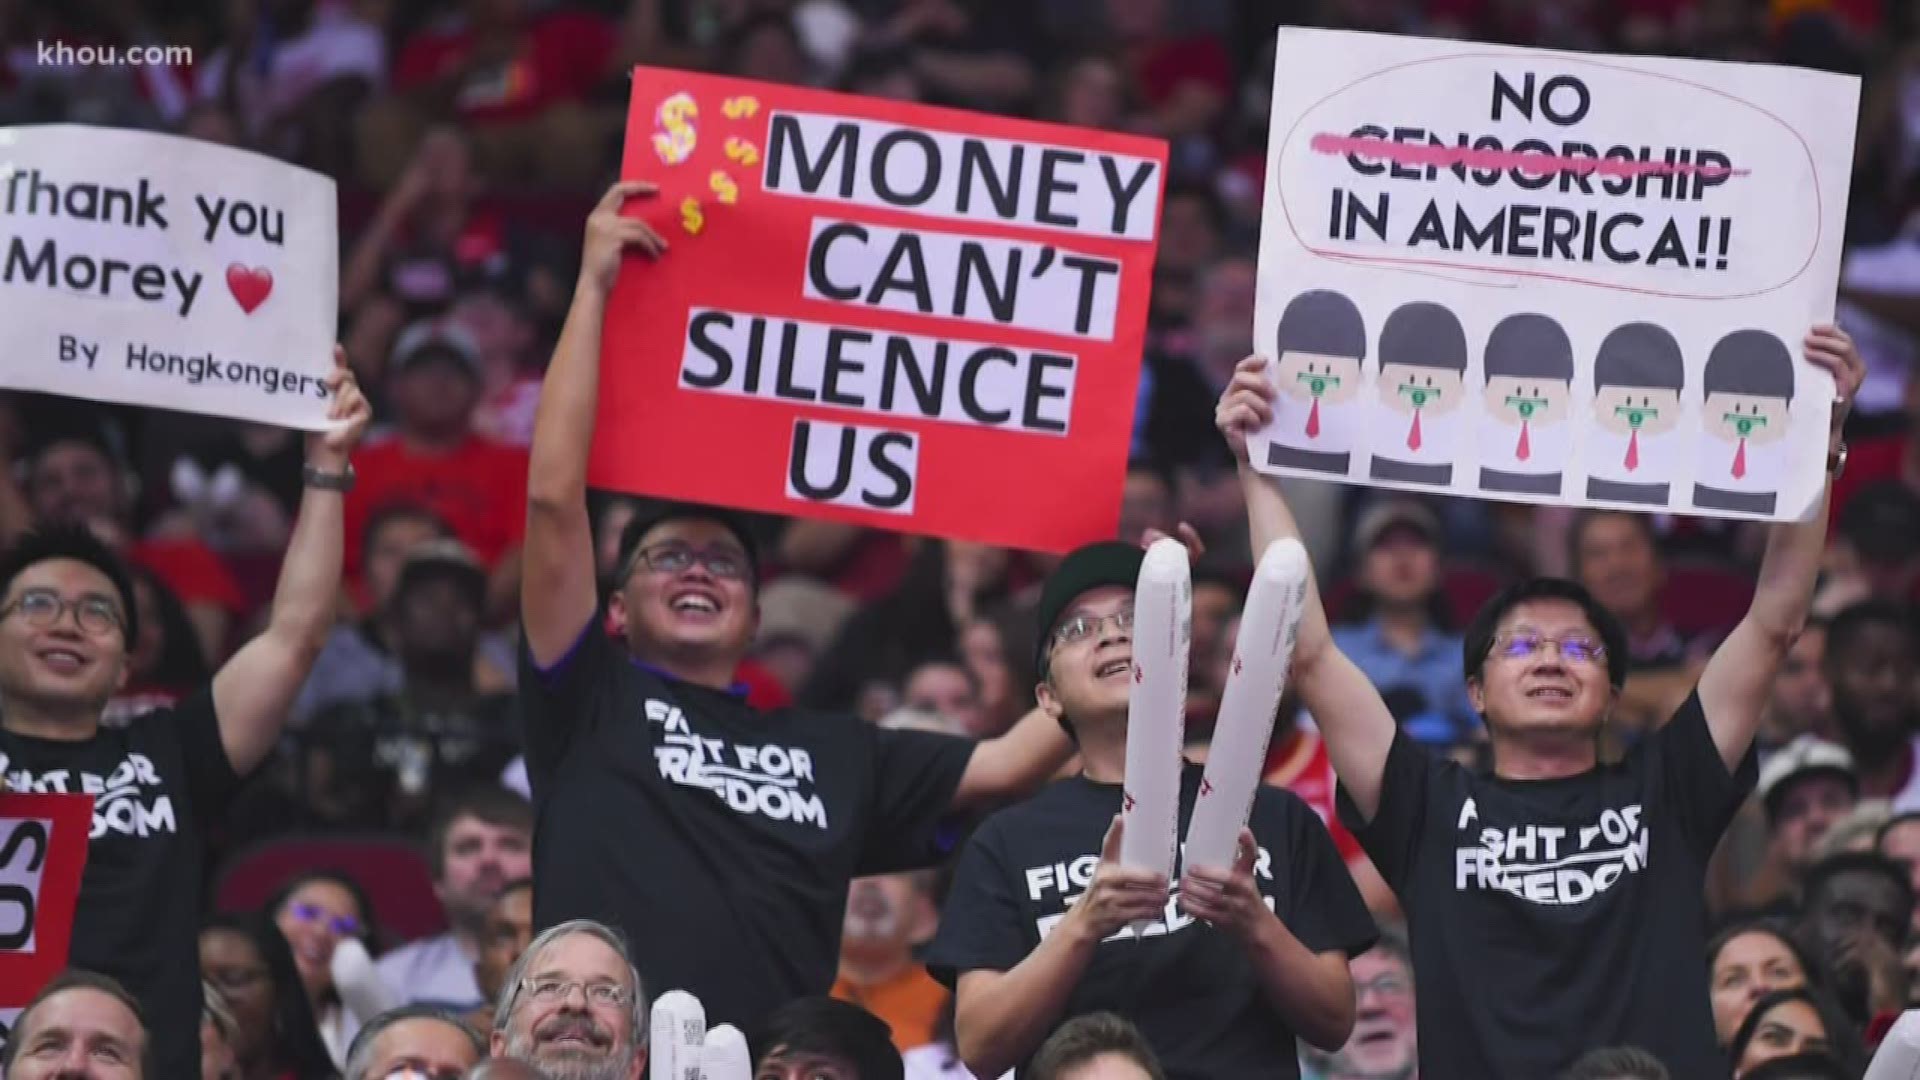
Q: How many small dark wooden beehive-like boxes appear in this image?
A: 0